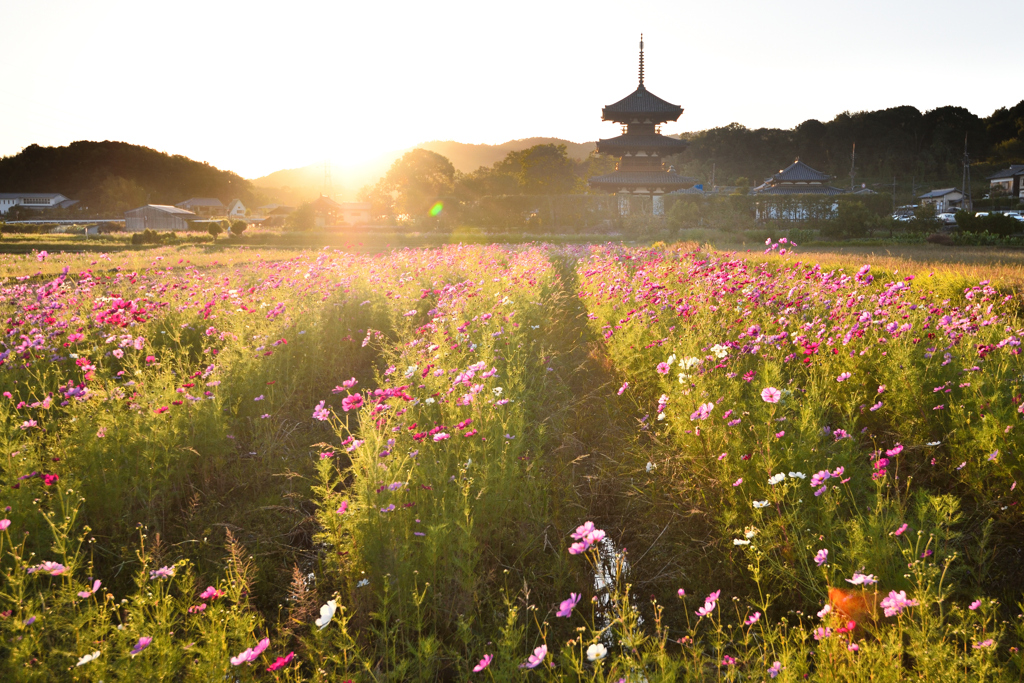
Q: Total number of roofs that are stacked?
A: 3